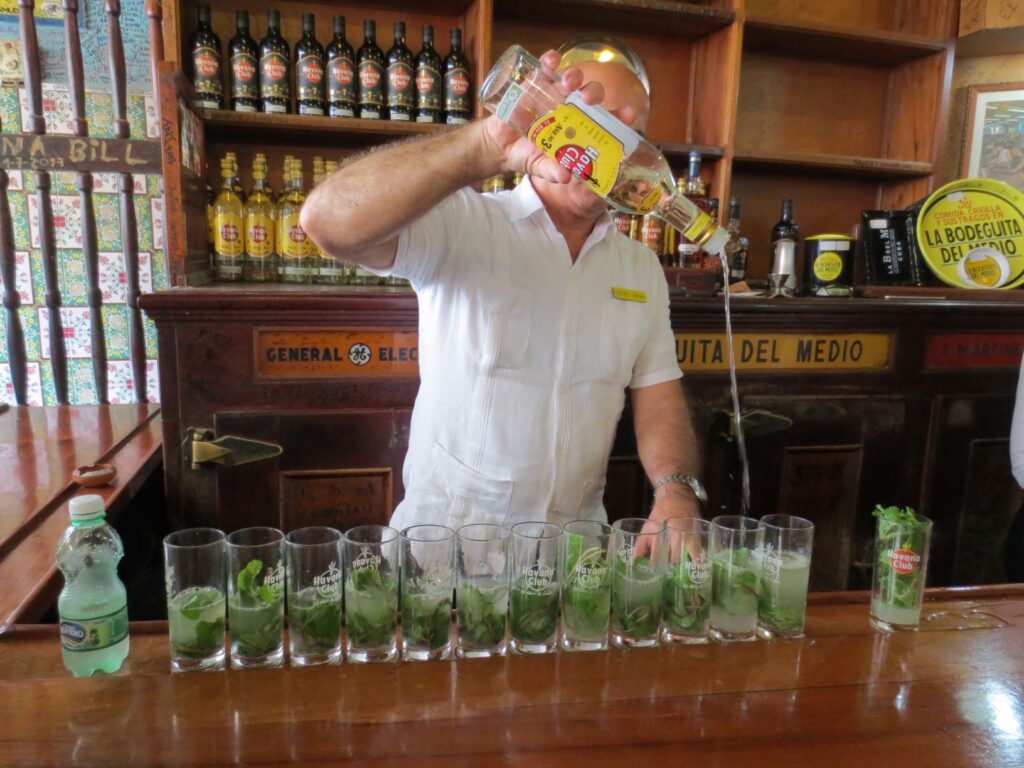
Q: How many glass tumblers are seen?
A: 13